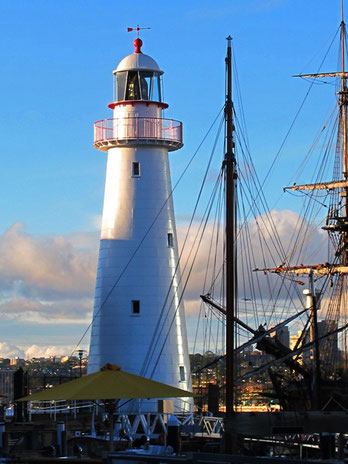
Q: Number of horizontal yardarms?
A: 3